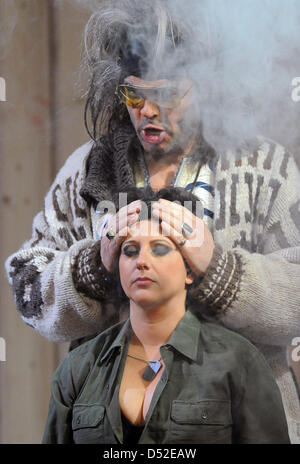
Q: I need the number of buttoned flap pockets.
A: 2